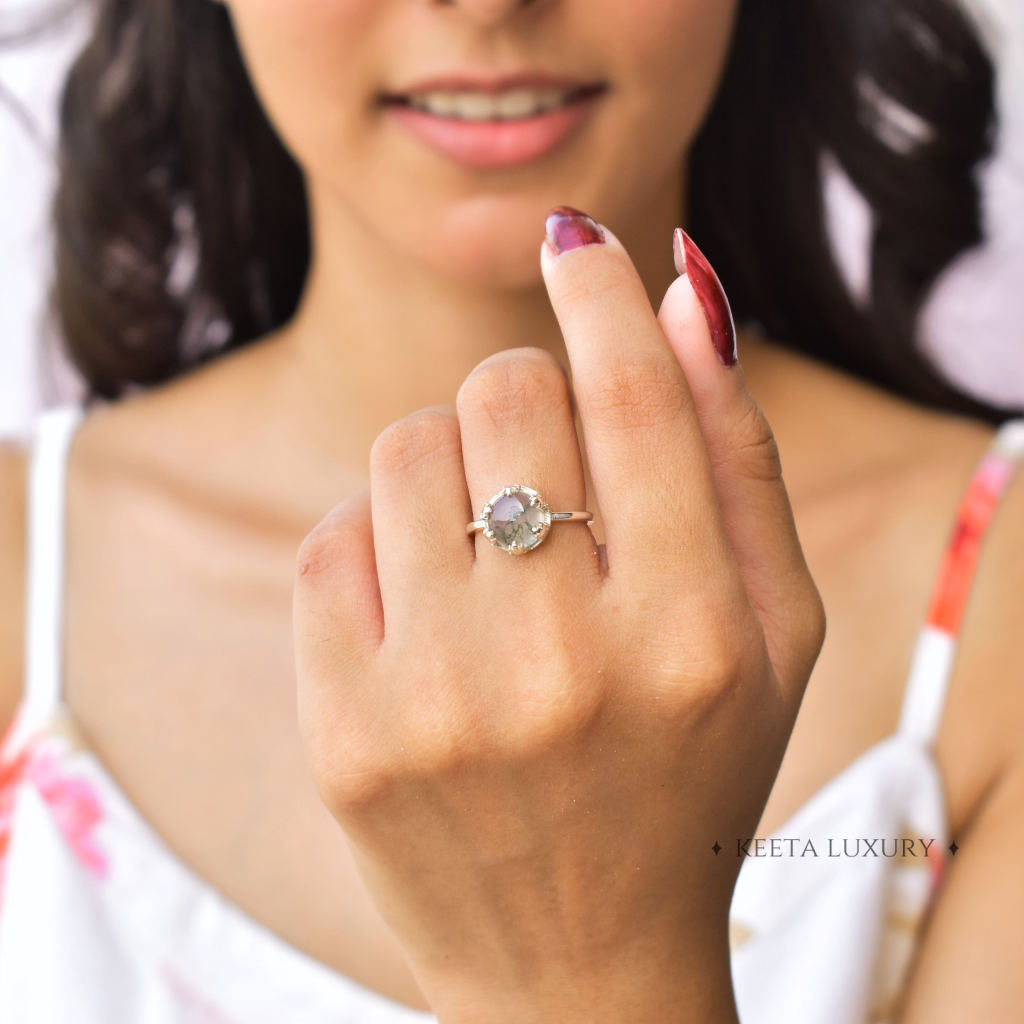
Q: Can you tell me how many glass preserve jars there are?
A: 0